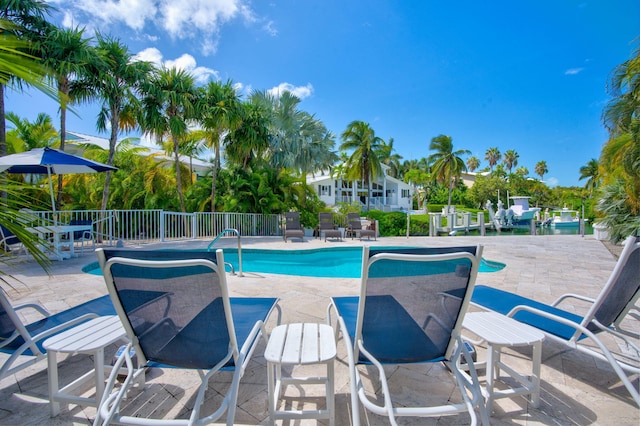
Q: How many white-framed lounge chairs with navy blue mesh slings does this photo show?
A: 4